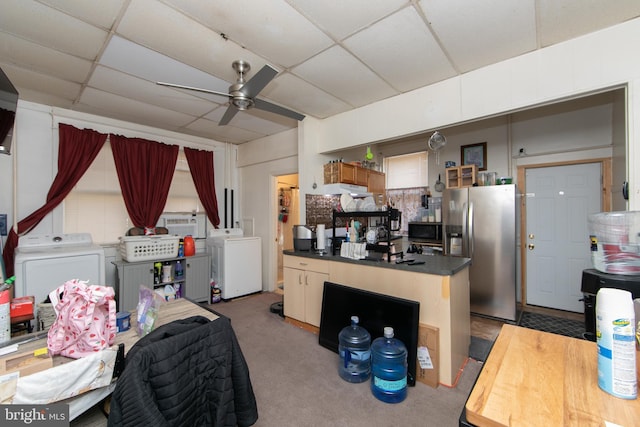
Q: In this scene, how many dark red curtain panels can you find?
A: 3